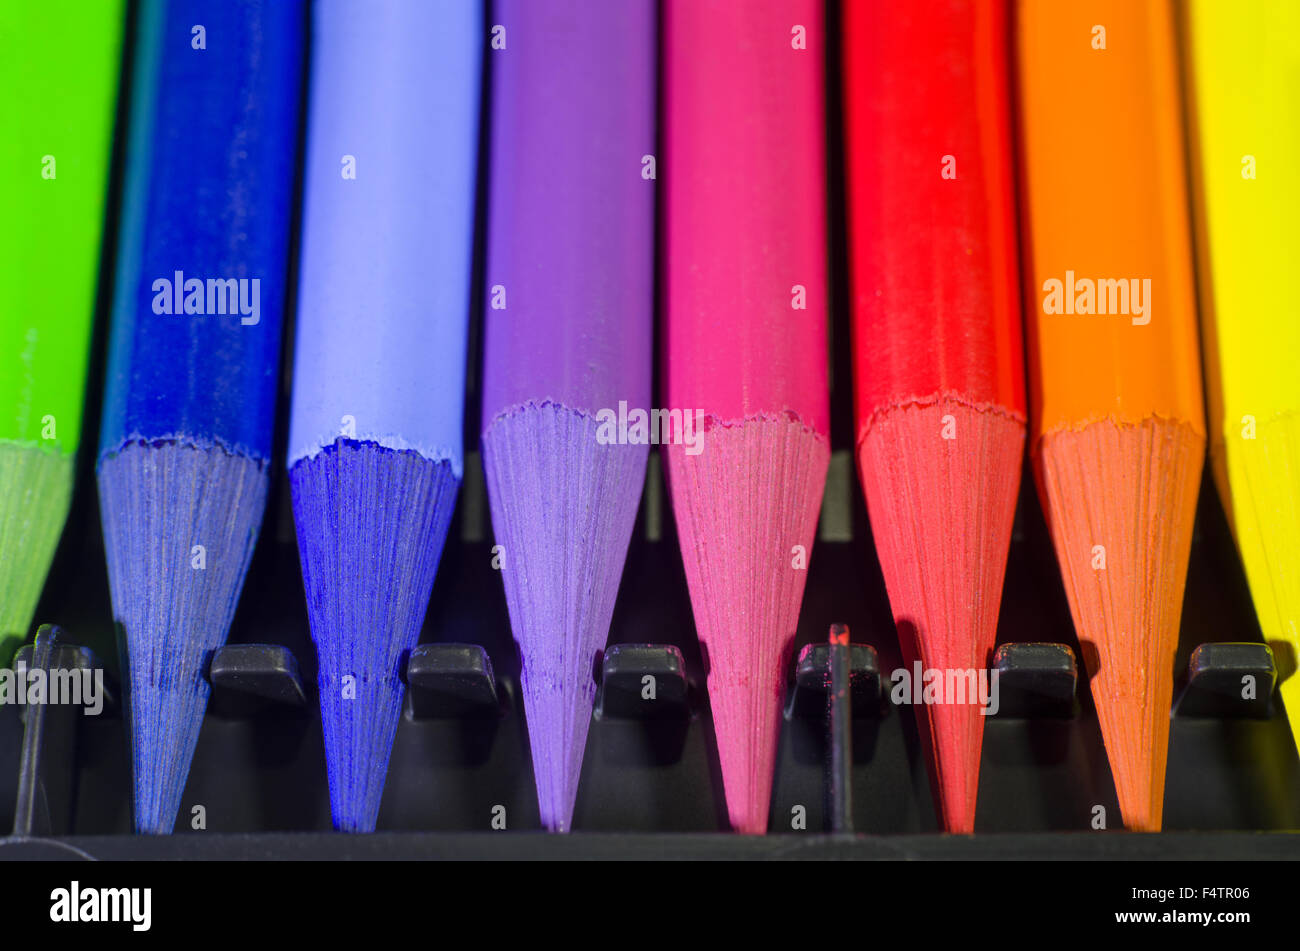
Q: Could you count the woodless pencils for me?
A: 8